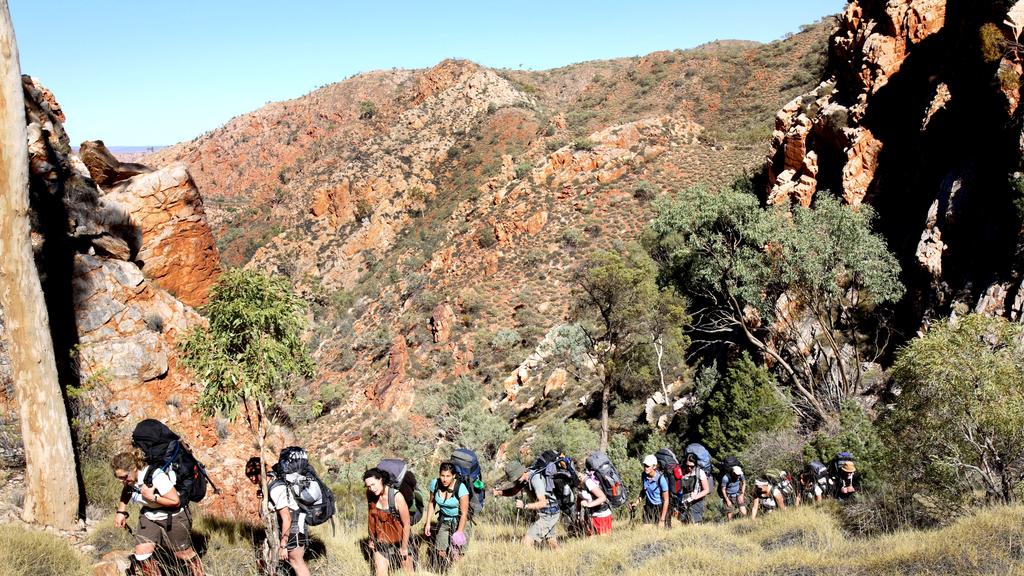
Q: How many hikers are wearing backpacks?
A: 12